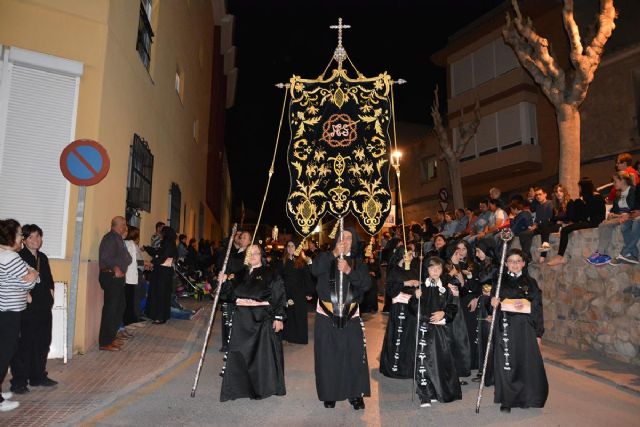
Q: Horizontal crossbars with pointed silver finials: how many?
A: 1